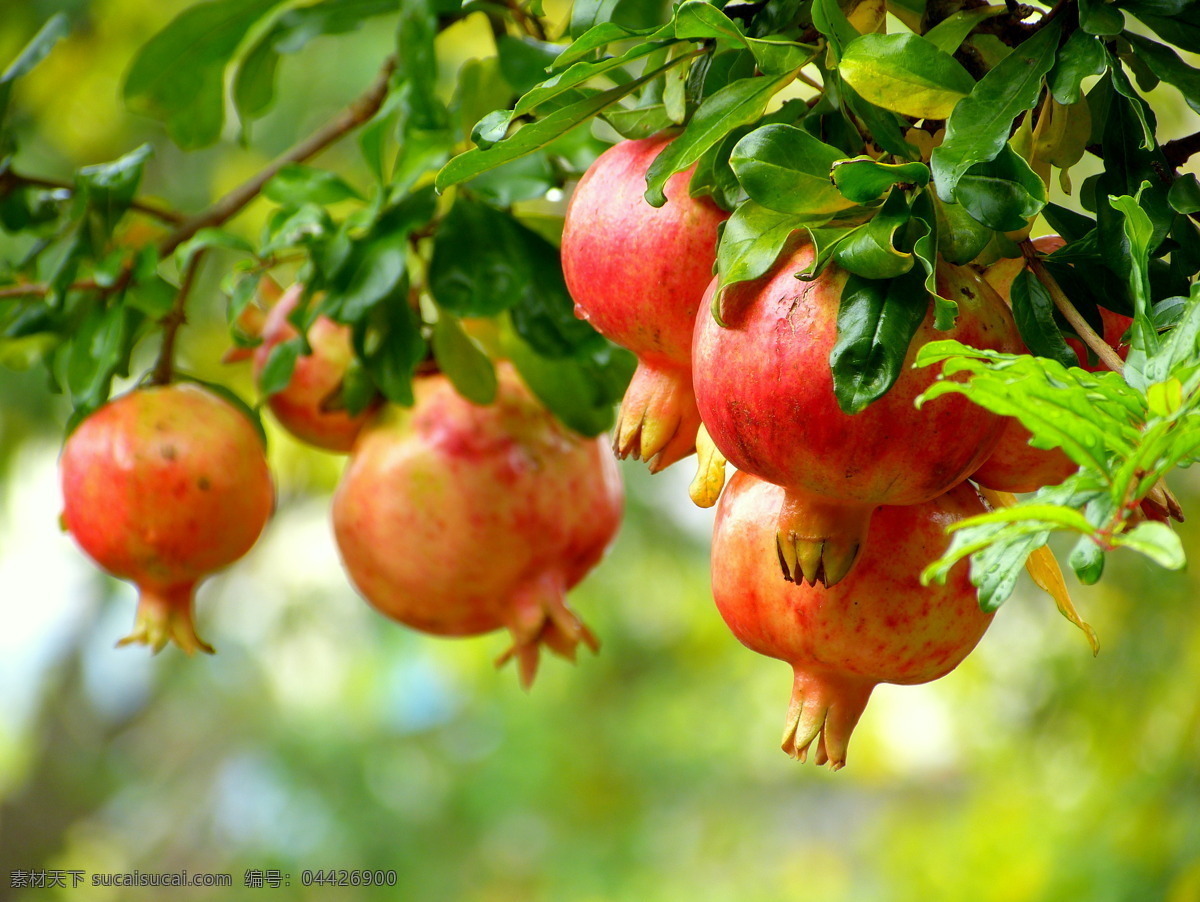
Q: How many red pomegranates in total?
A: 7